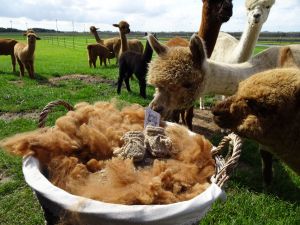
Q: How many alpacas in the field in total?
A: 10